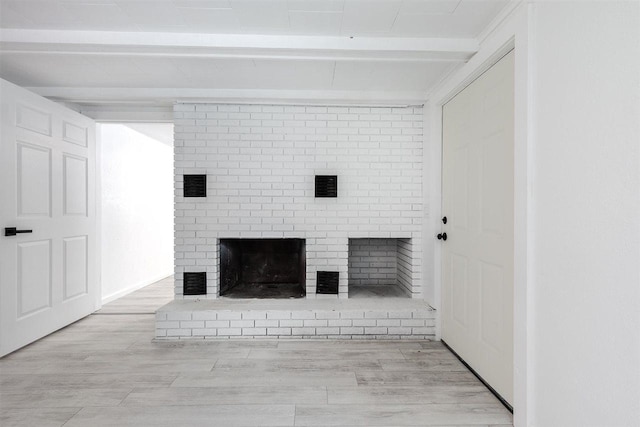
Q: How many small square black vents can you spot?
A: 4